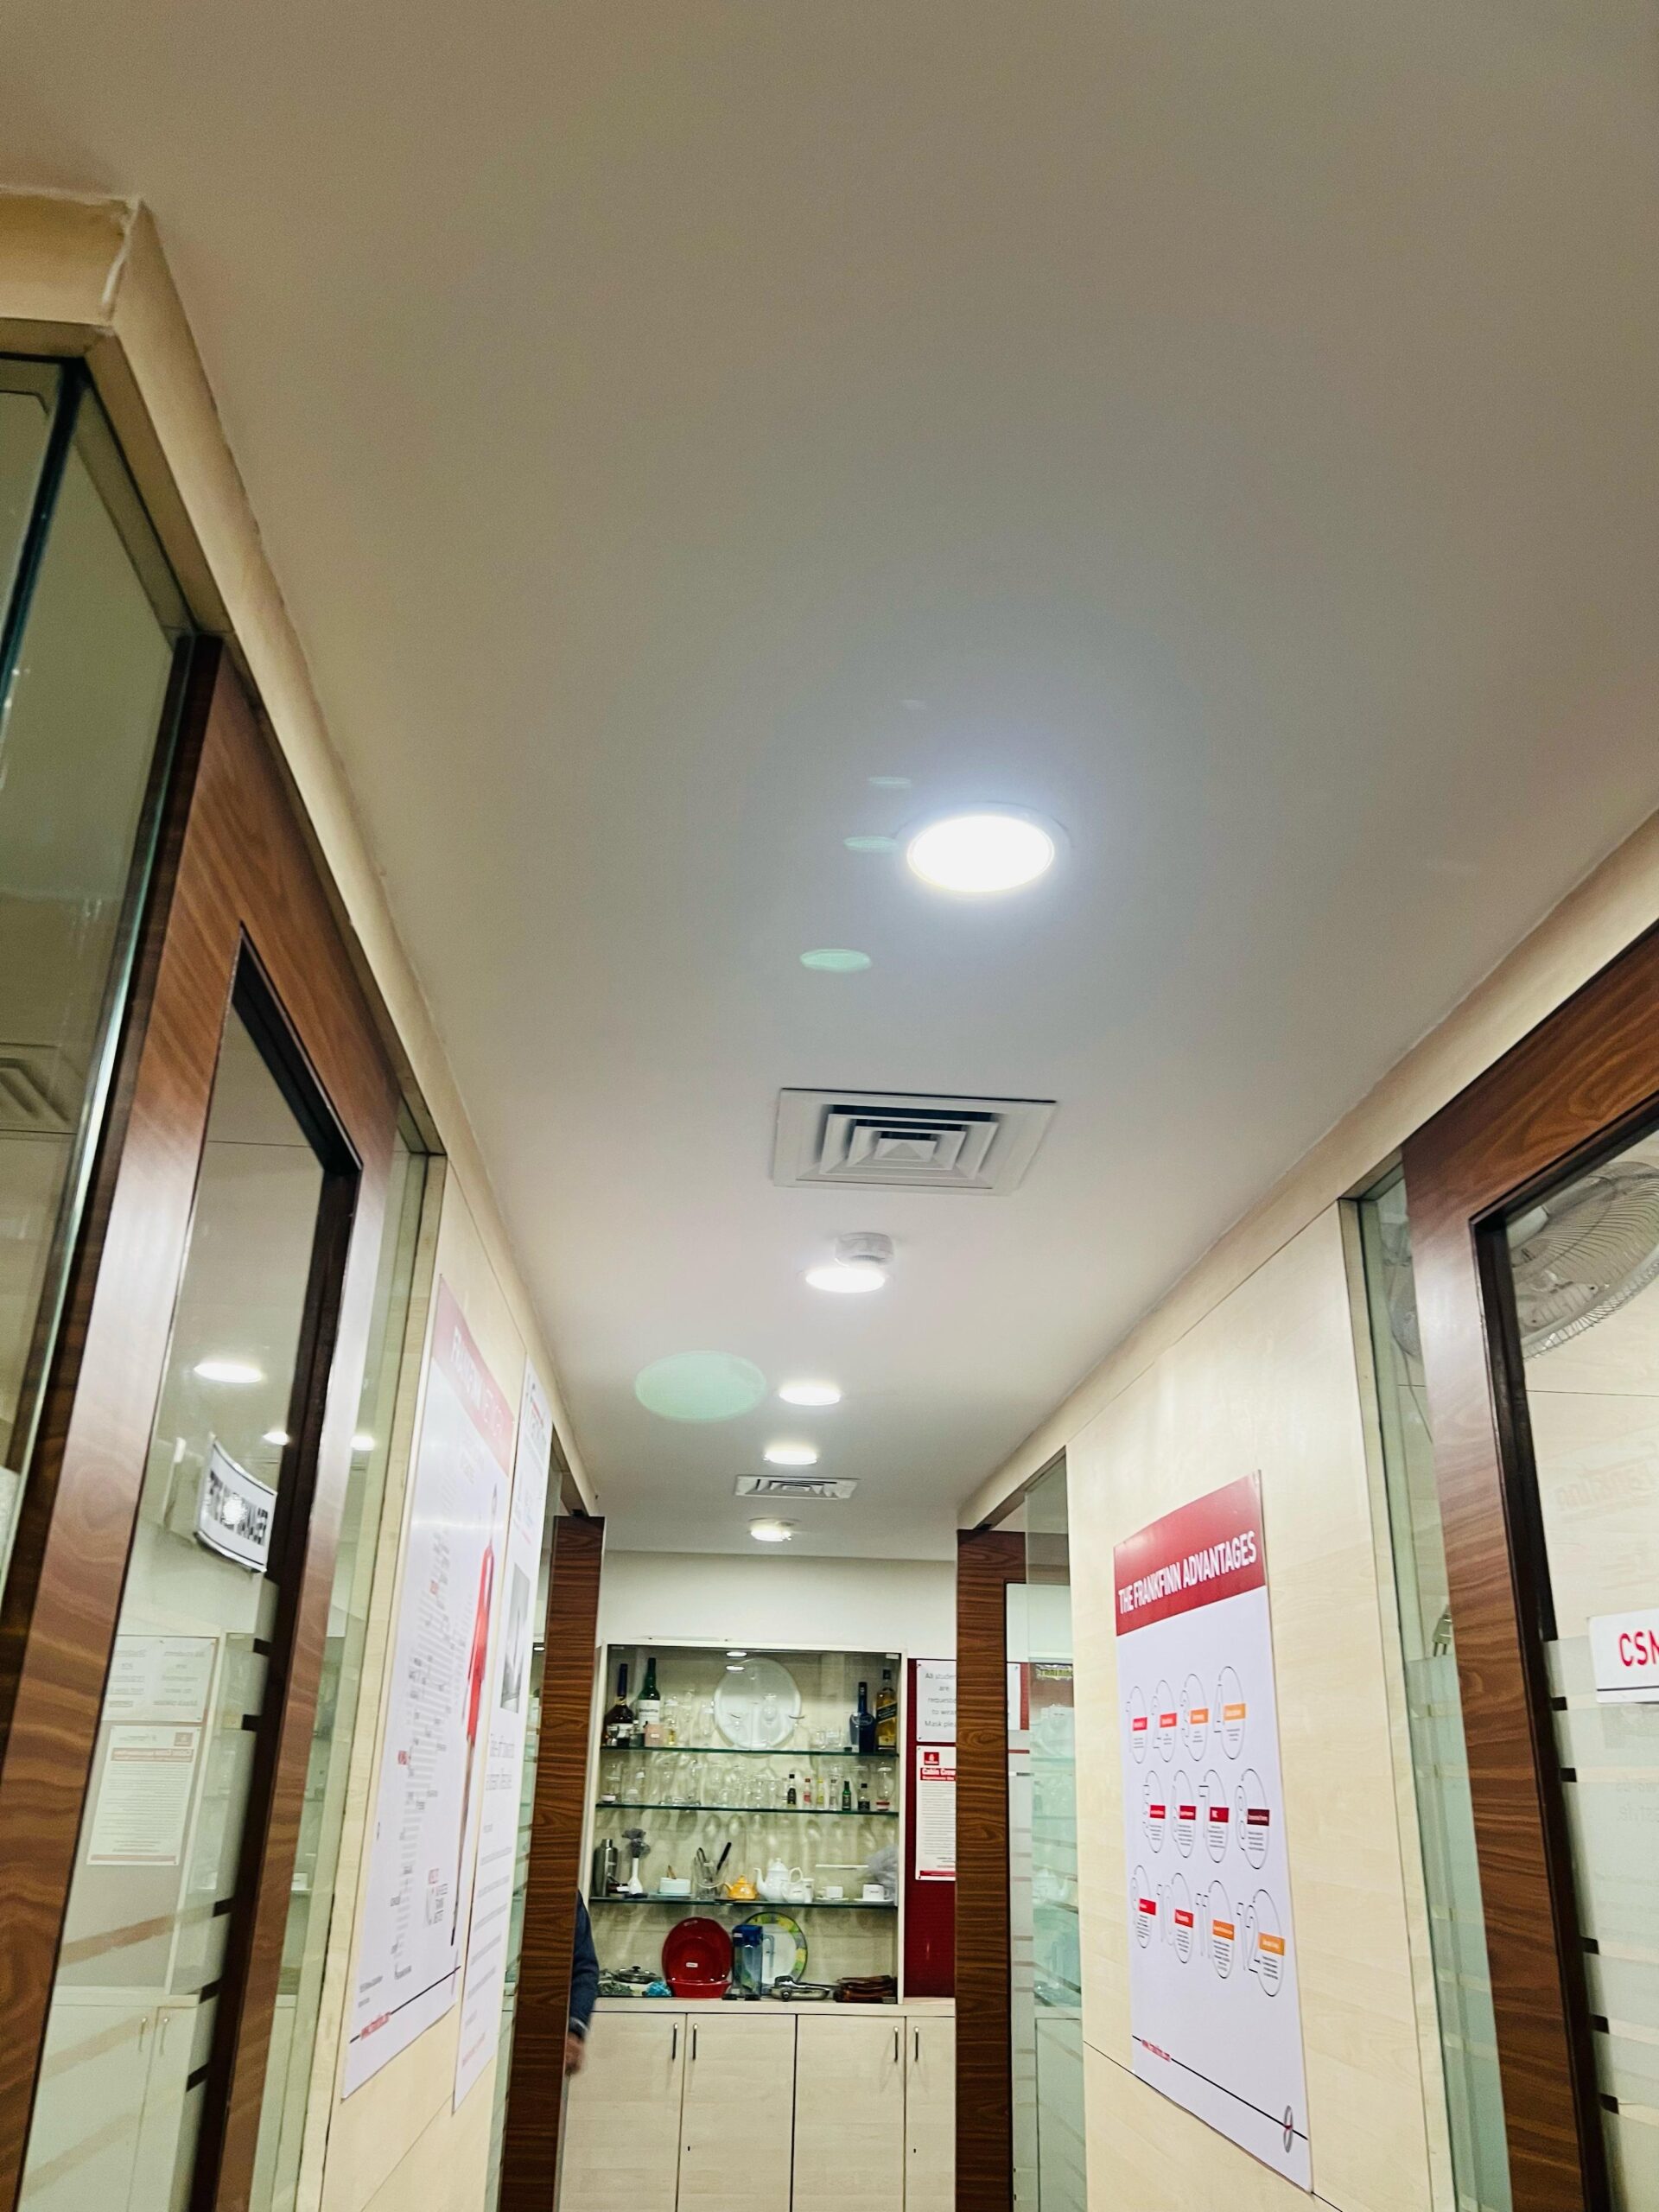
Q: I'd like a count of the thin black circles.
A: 12